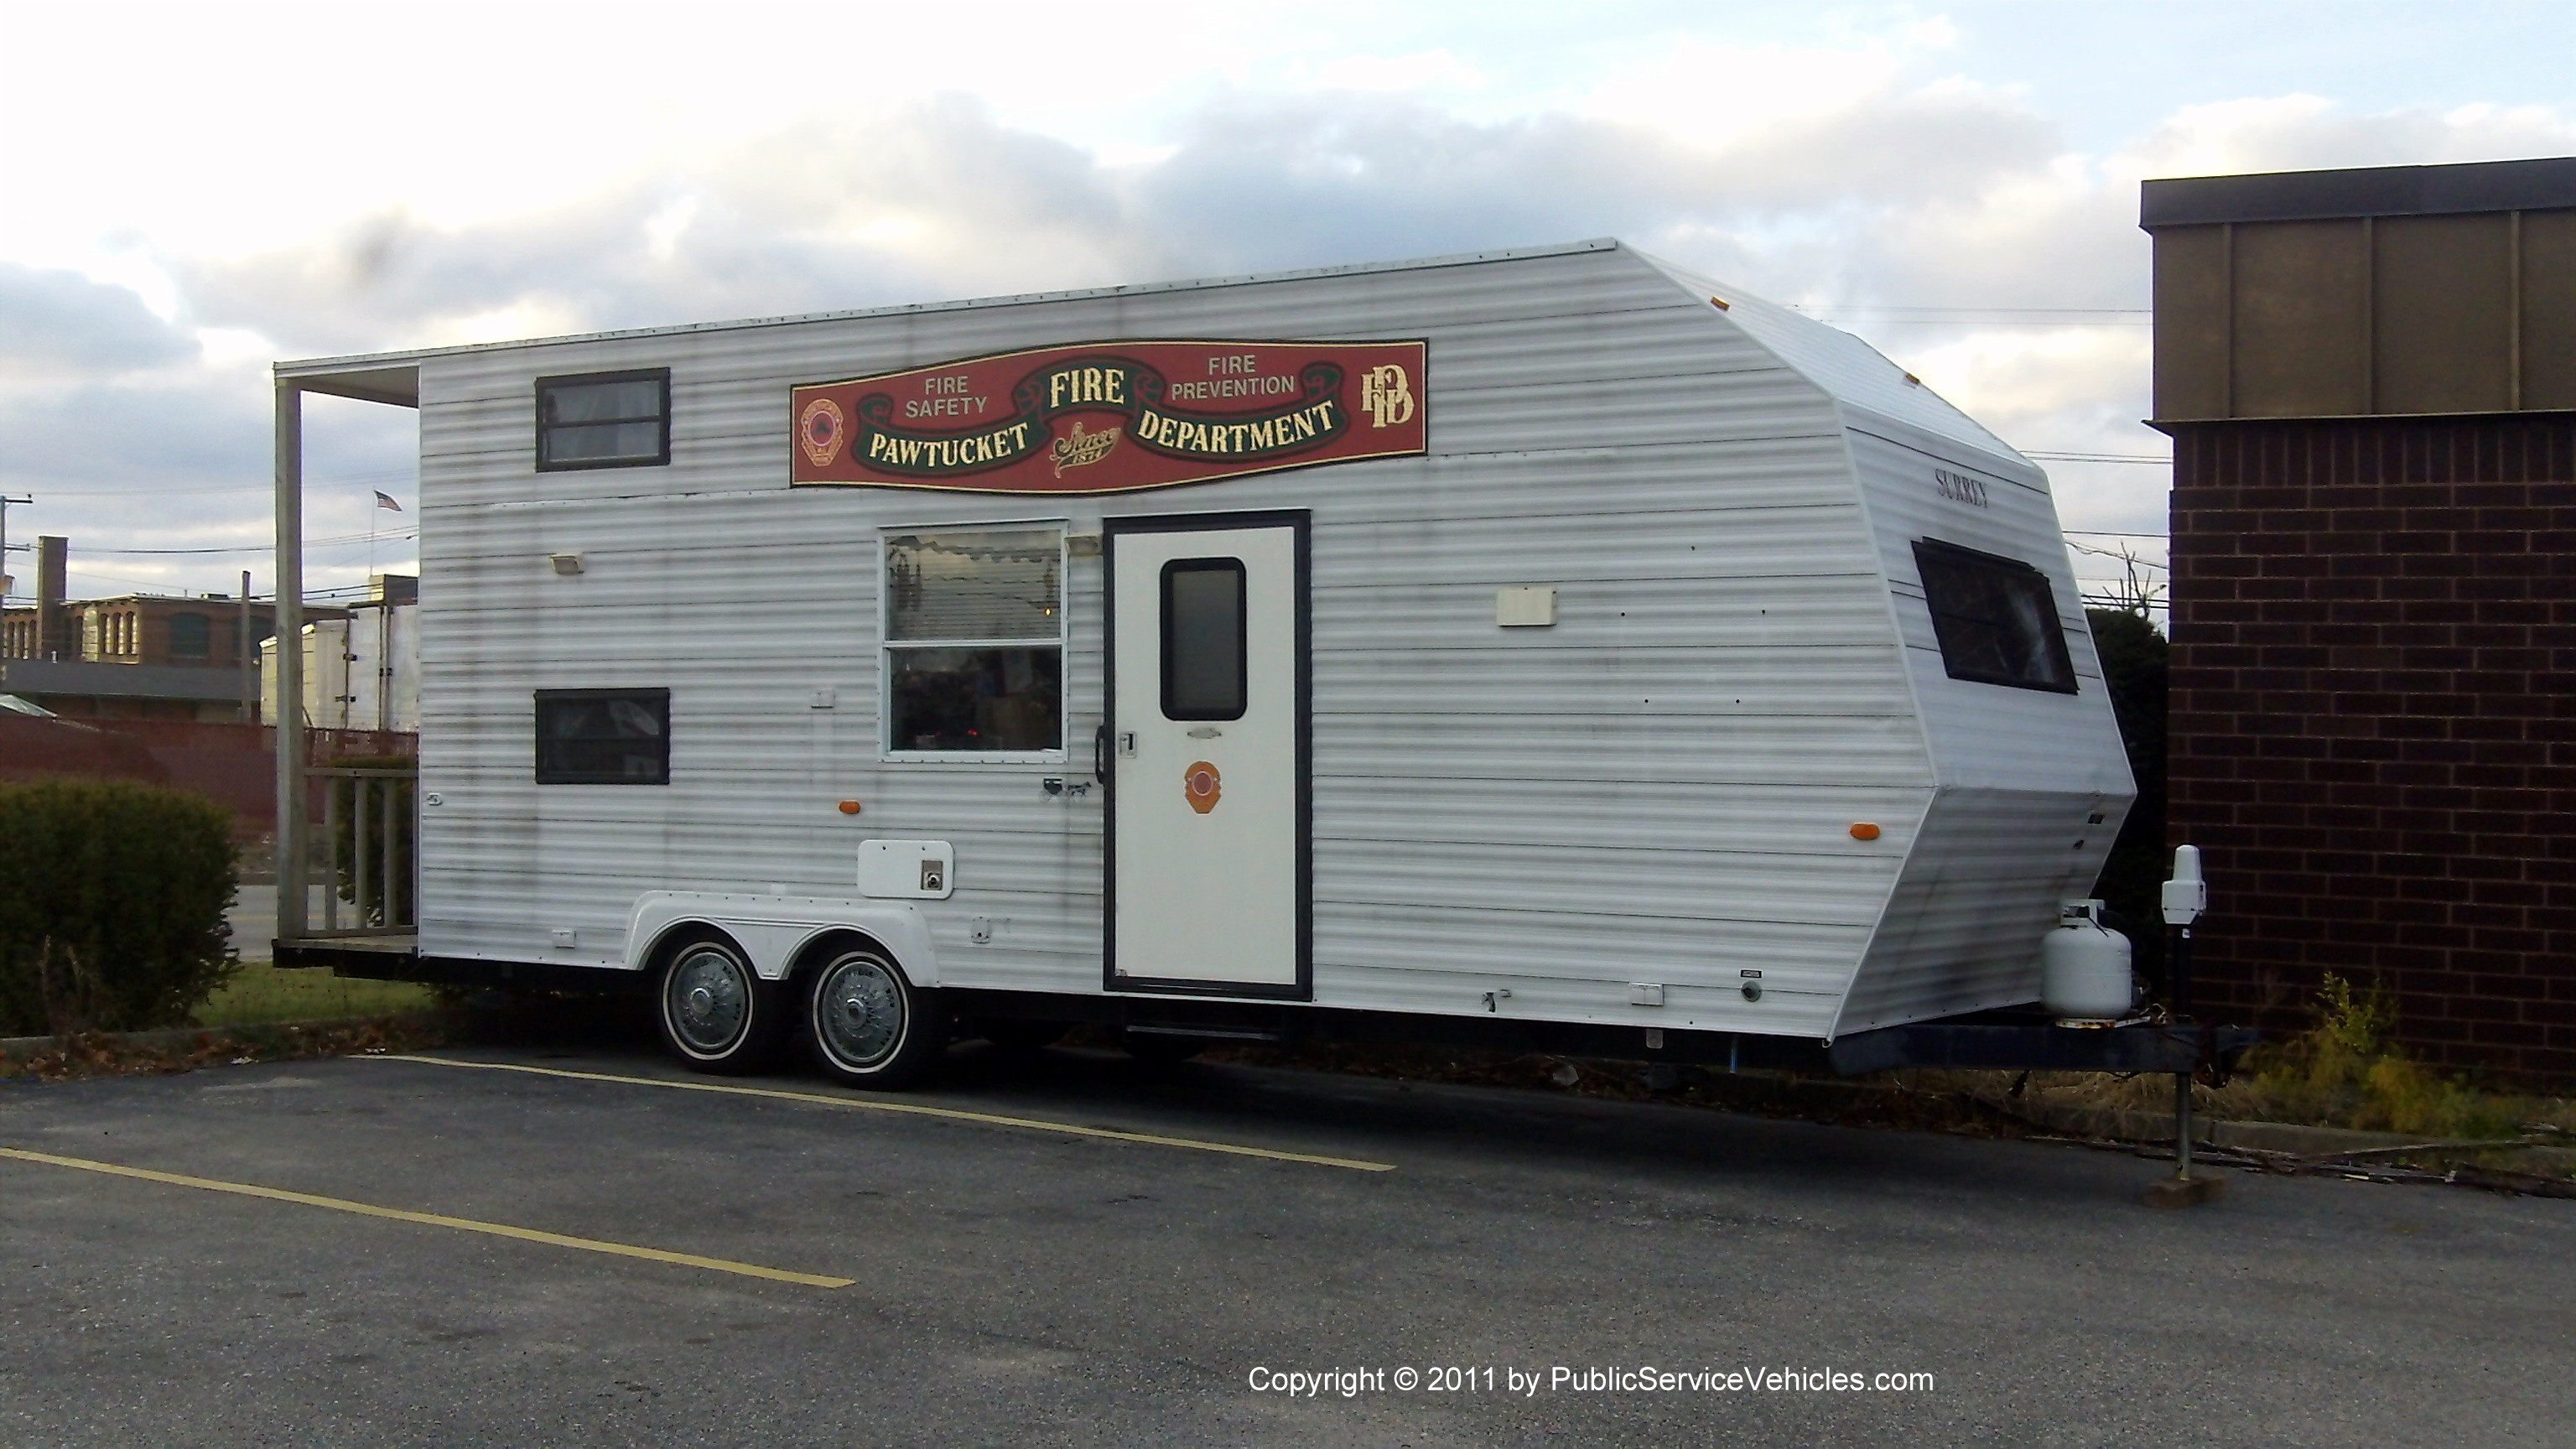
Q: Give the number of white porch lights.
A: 2